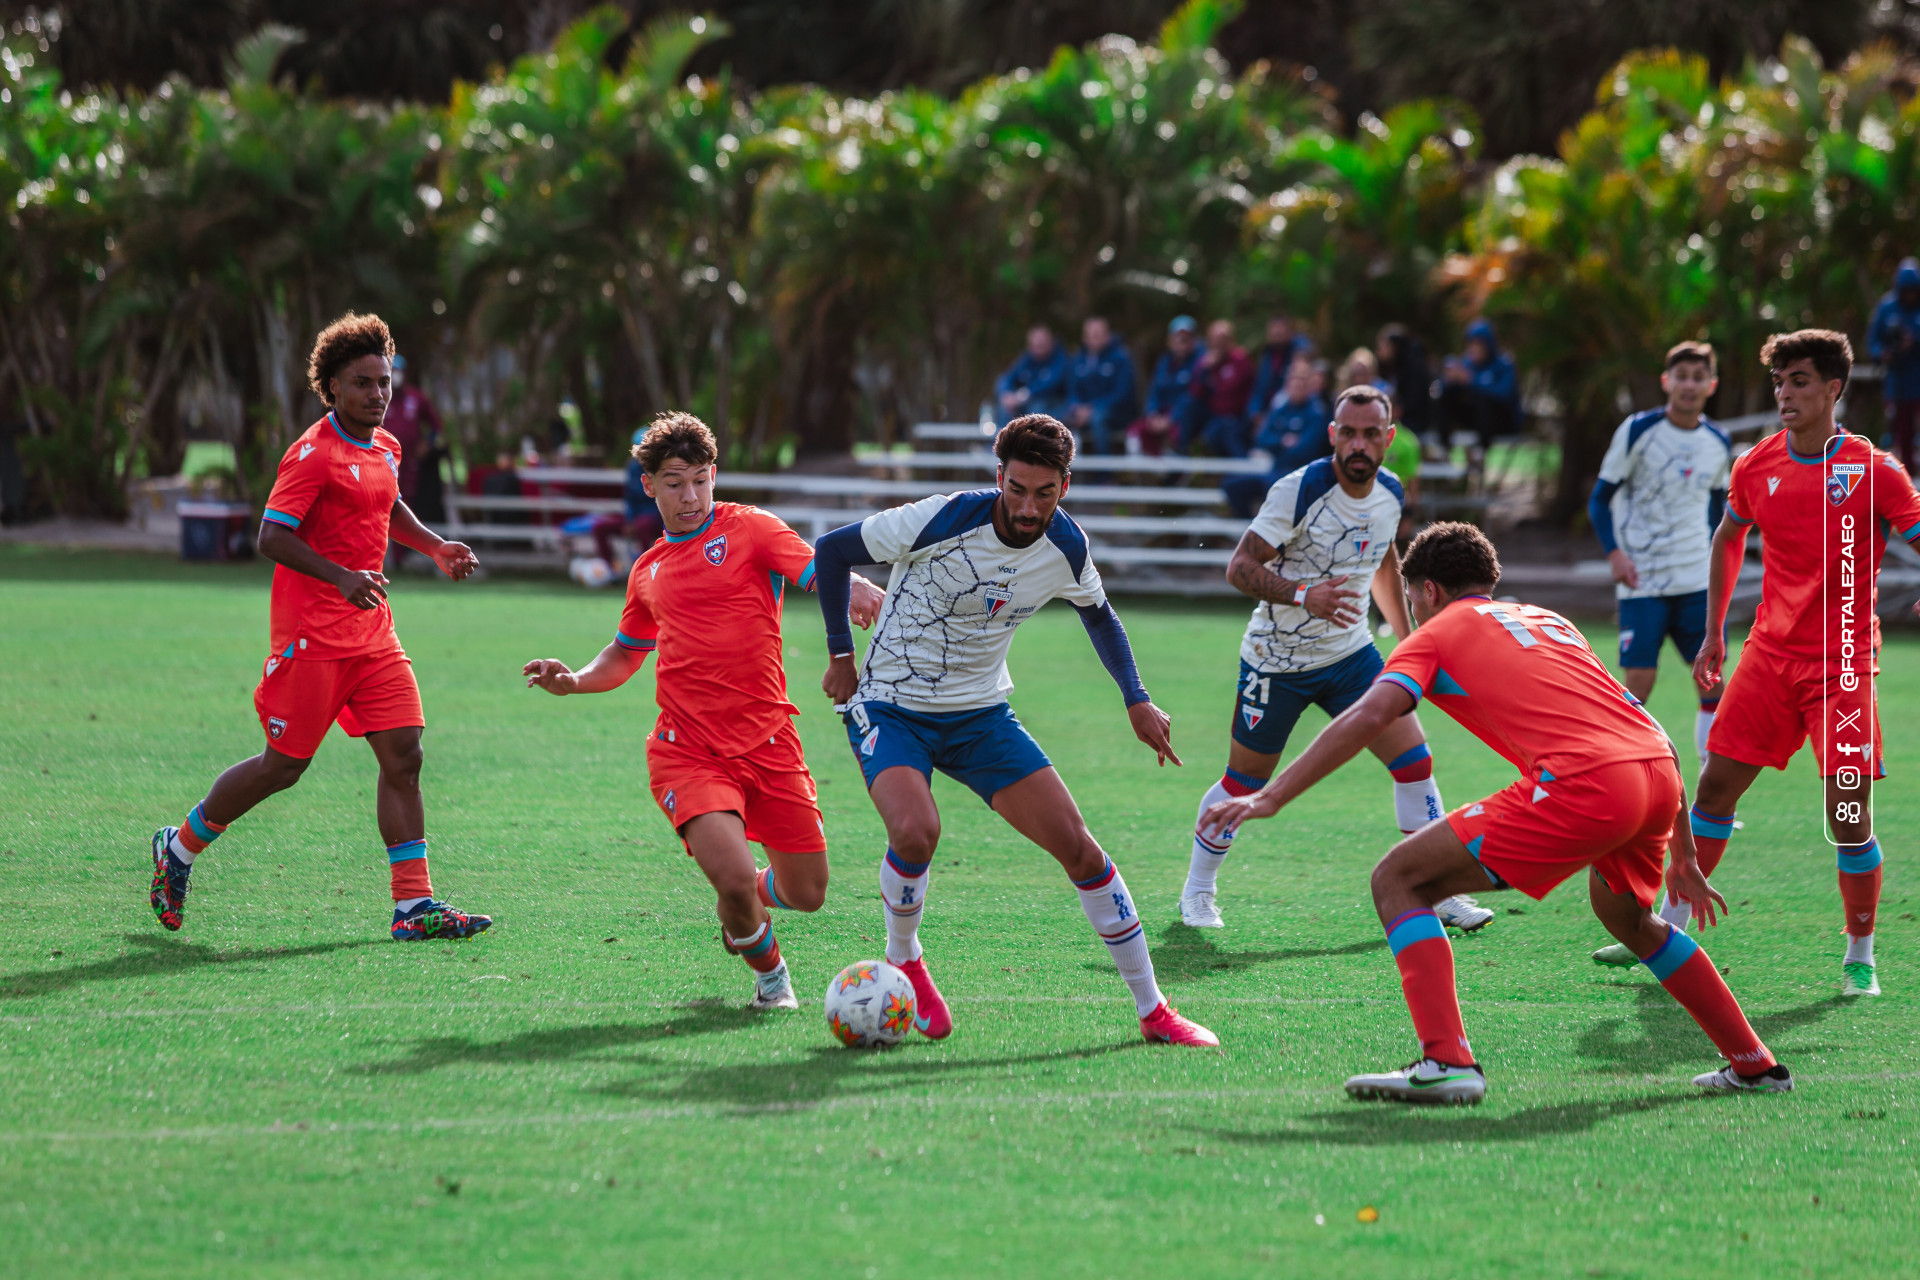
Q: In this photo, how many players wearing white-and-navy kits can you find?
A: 3